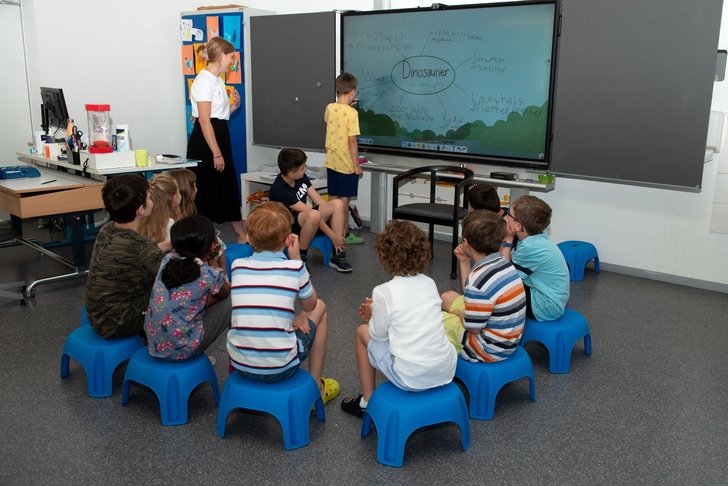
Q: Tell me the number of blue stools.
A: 10